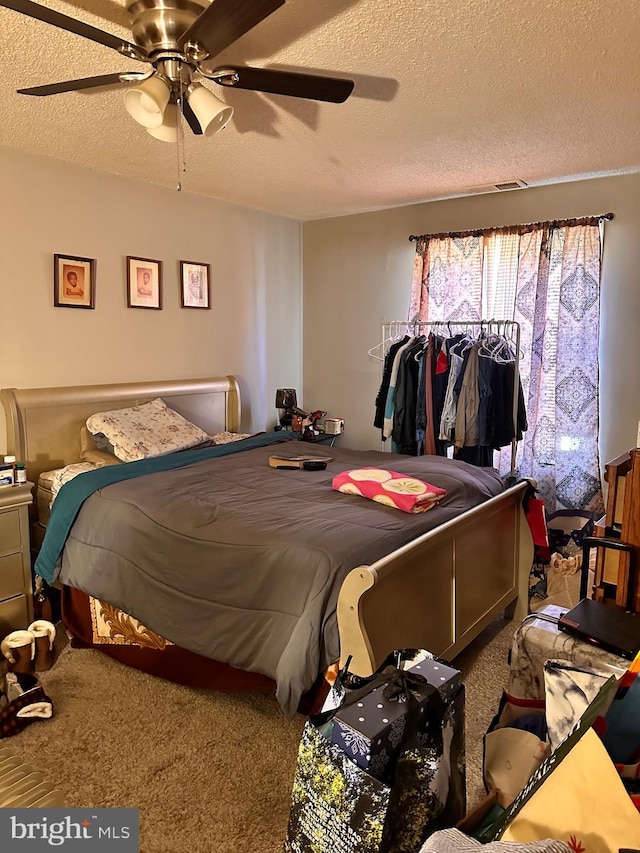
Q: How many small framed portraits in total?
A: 3